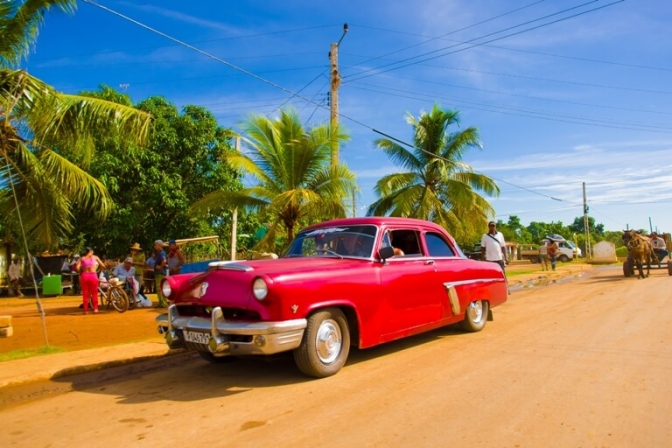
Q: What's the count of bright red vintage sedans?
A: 1